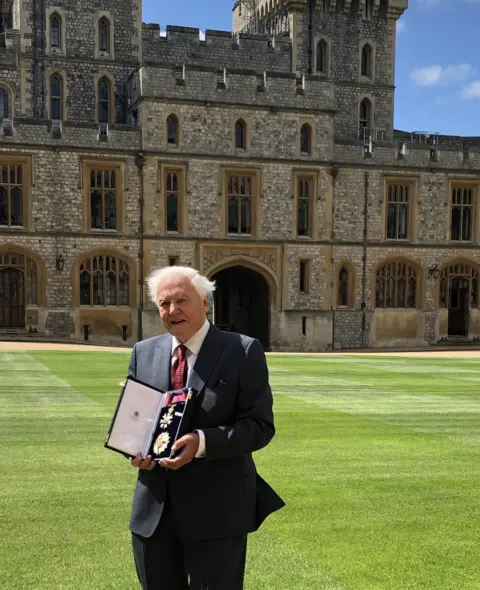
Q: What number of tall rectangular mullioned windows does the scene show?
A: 7